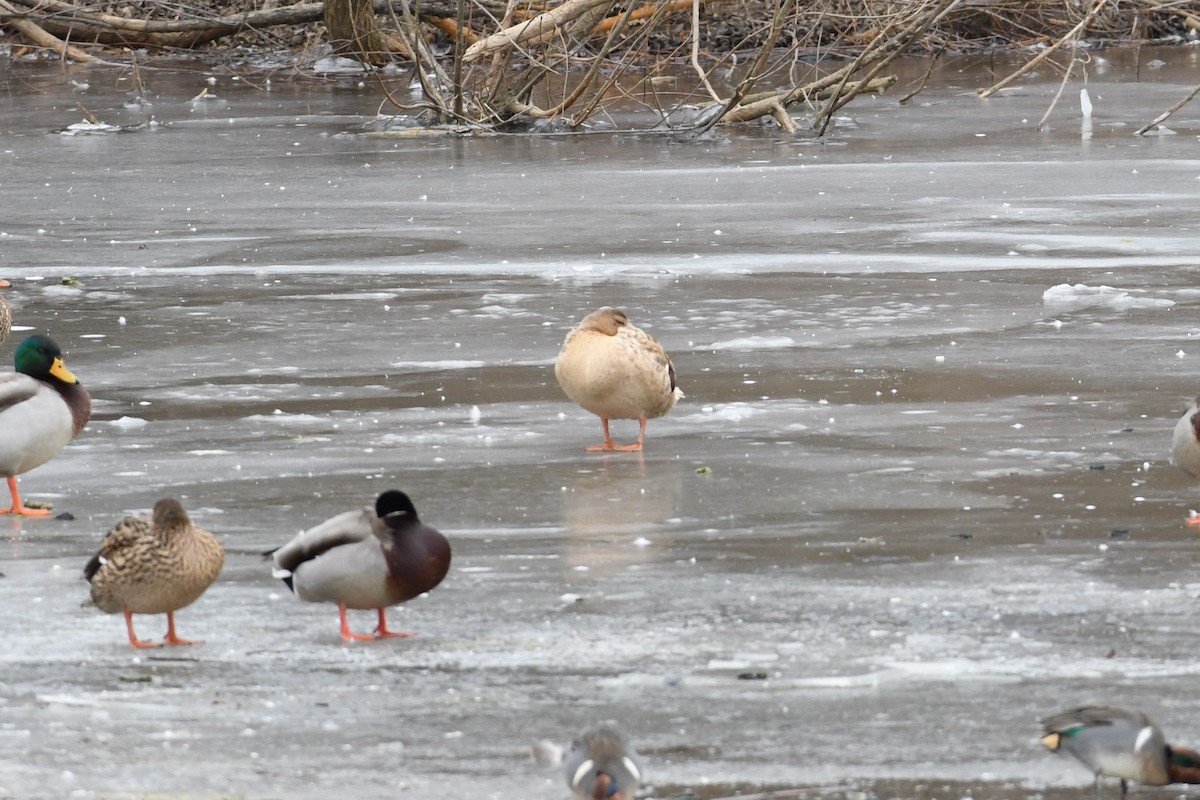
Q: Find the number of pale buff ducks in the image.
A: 1